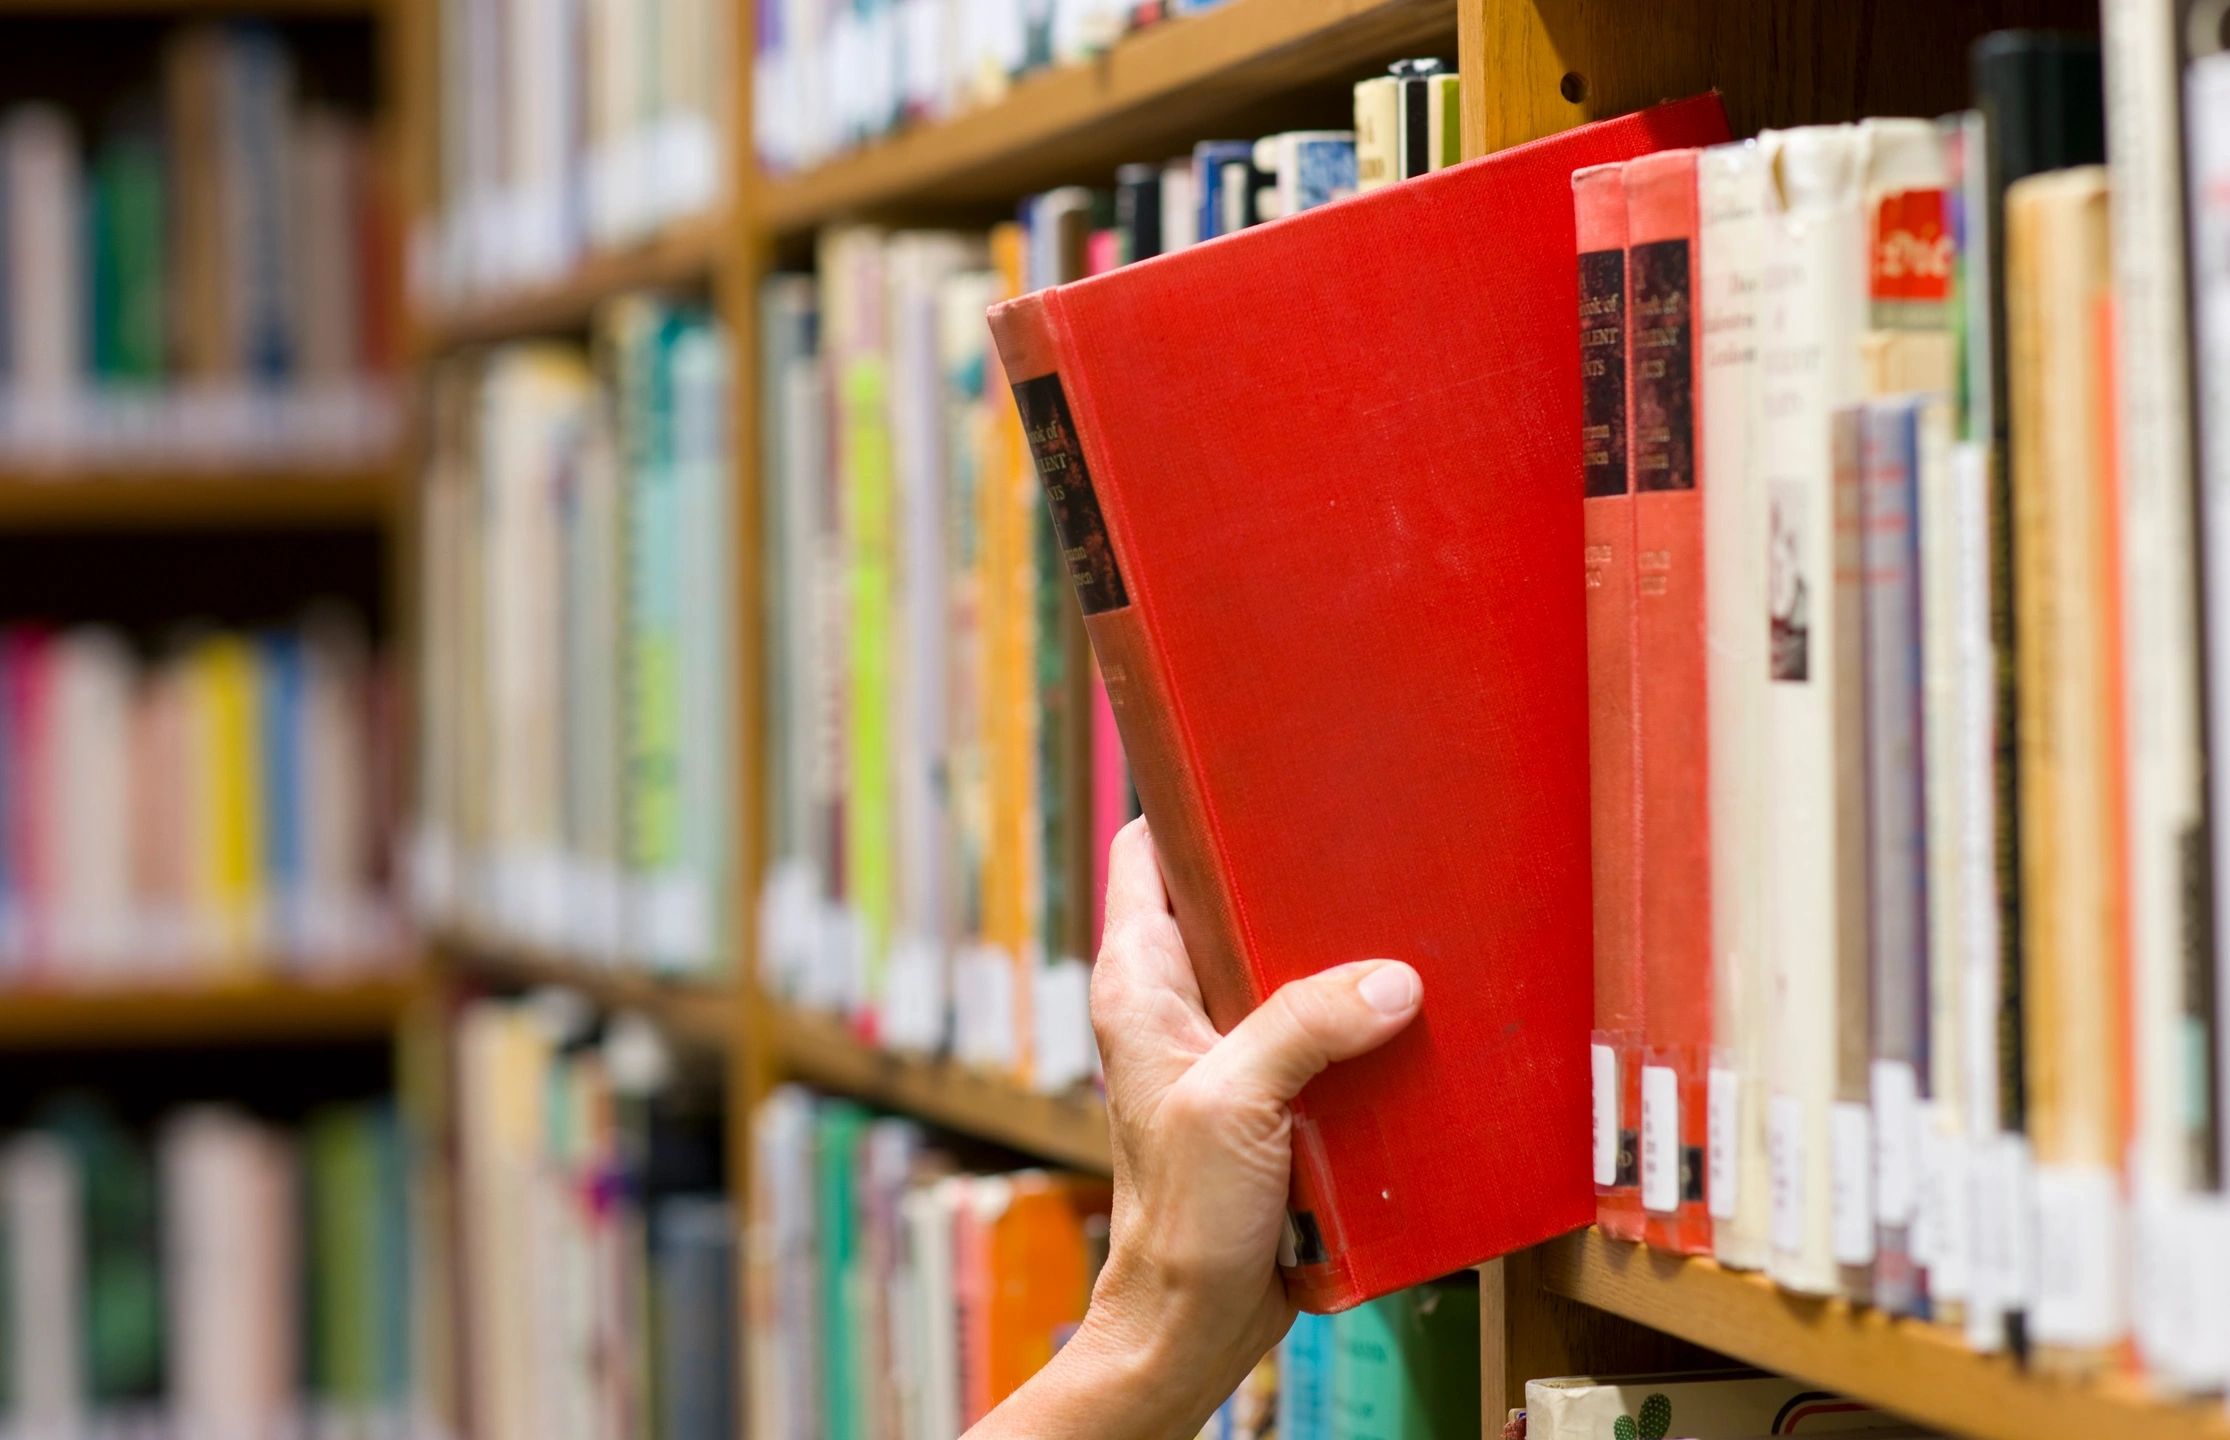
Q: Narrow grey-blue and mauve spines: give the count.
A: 2